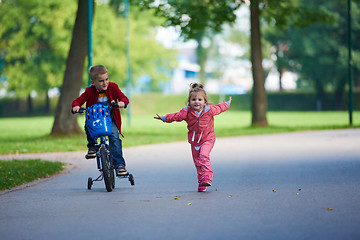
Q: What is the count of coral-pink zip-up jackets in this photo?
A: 1